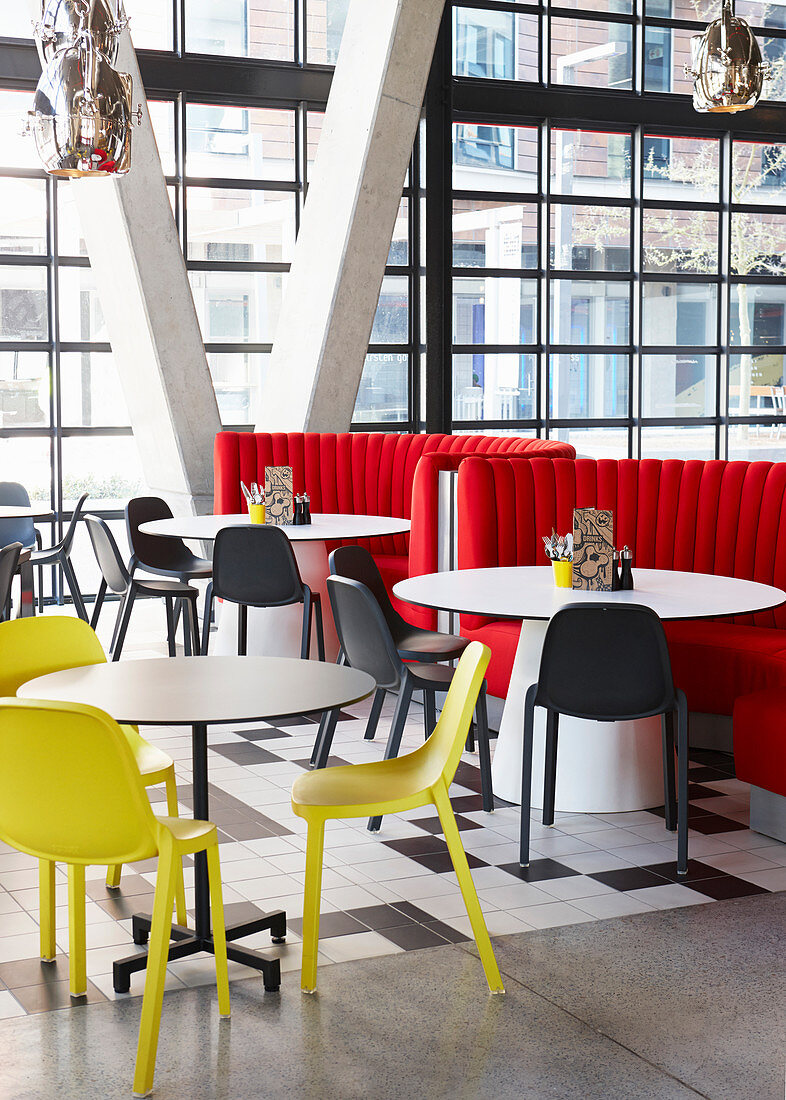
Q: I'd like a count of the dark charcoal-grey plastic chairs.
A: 9